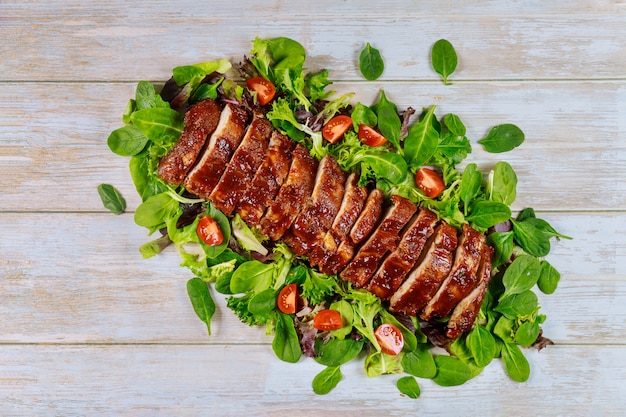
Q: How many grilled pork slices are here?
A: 13